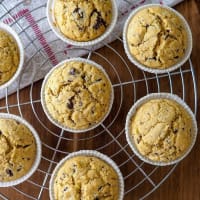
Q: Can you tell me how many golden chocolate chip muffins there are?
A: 7